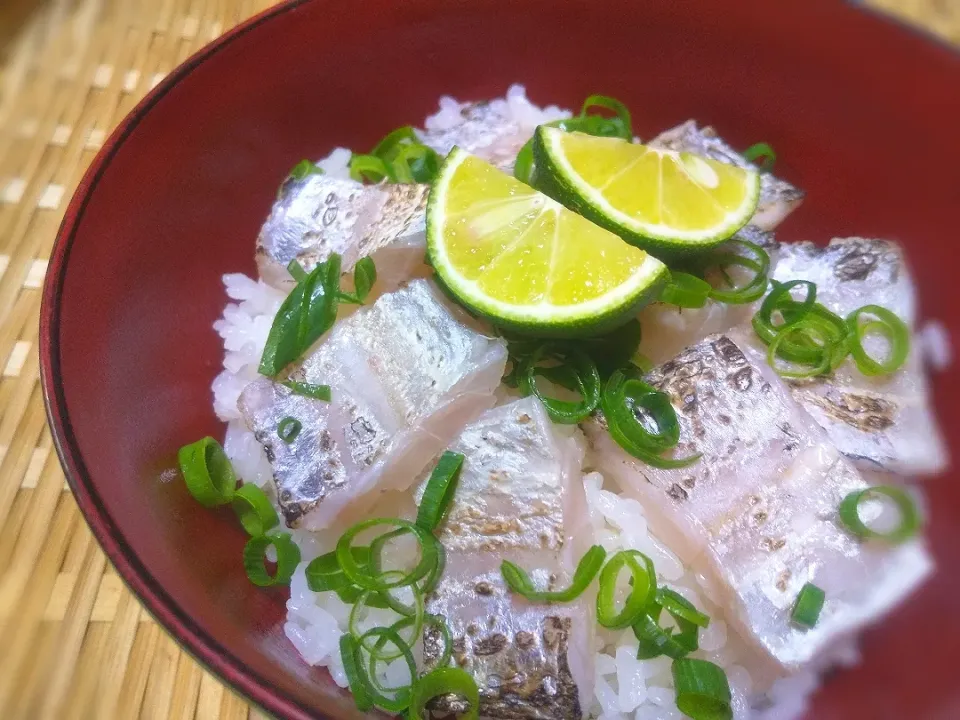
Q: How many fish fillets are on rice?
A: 7